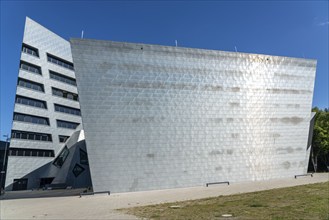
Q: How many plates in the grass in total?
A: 2